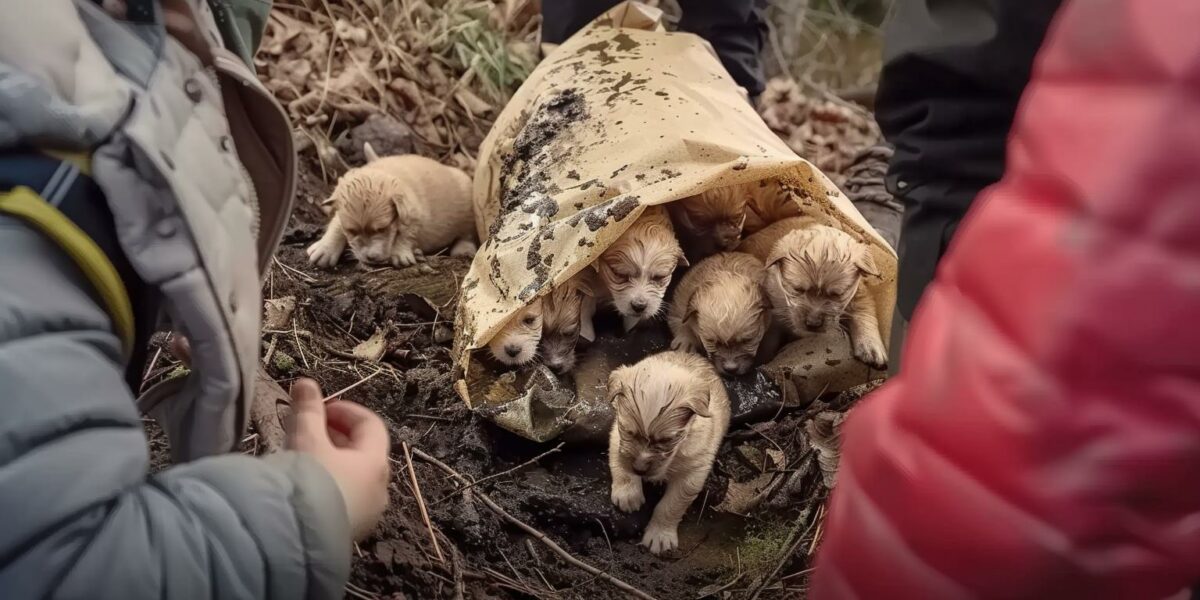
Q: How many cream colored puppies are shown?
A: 8